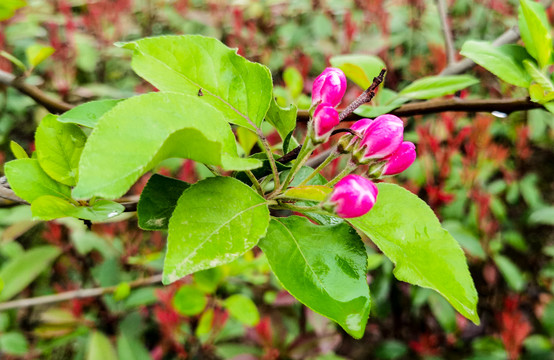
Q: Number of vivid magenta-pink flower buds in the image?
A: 6